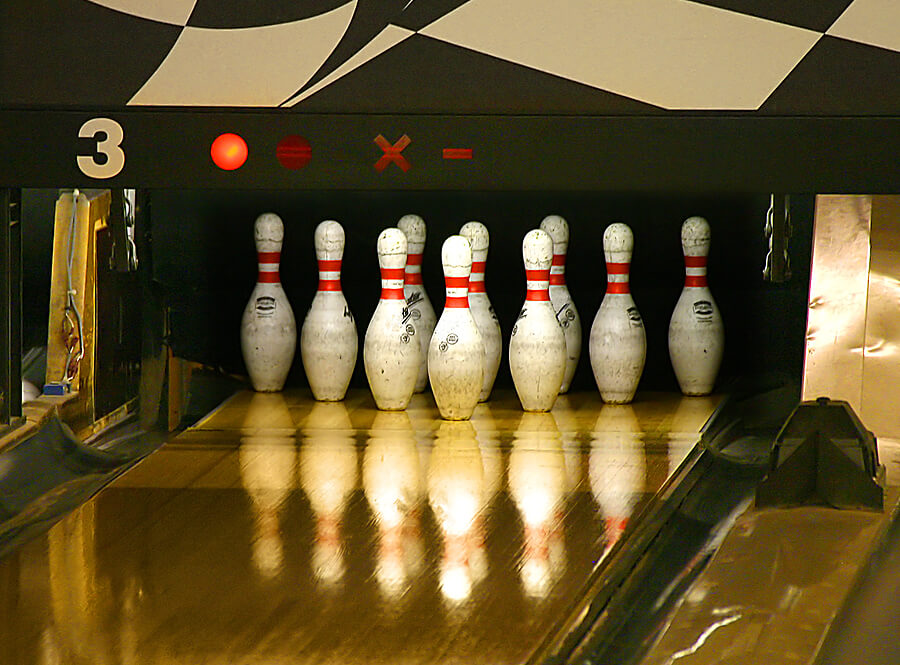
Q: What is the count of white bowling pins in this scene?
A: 10